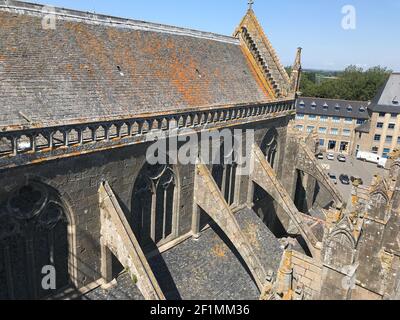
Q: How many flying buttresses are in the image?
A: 4